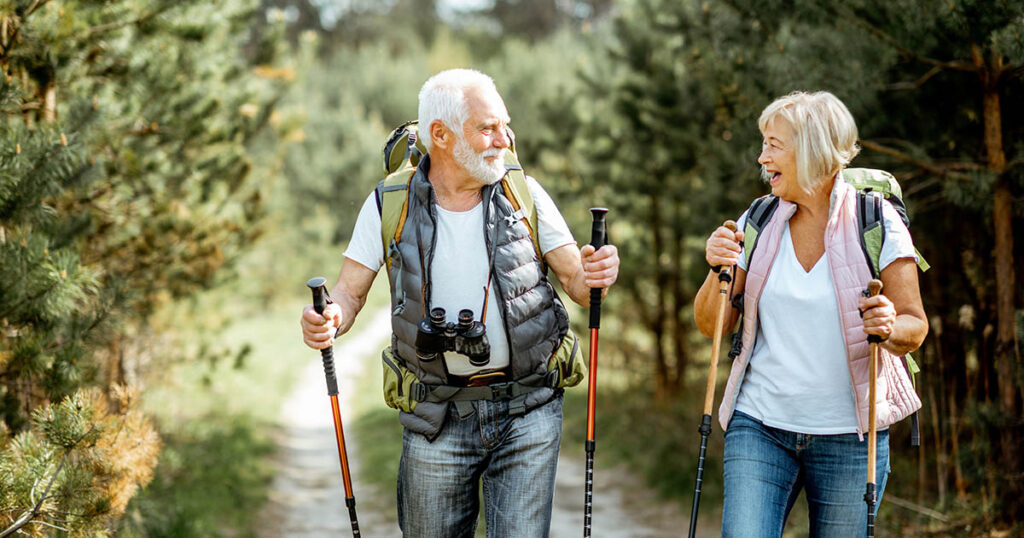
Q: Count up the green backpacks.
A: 2